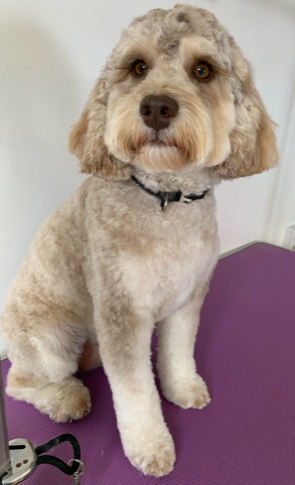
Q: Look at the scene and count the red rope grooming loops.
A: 0